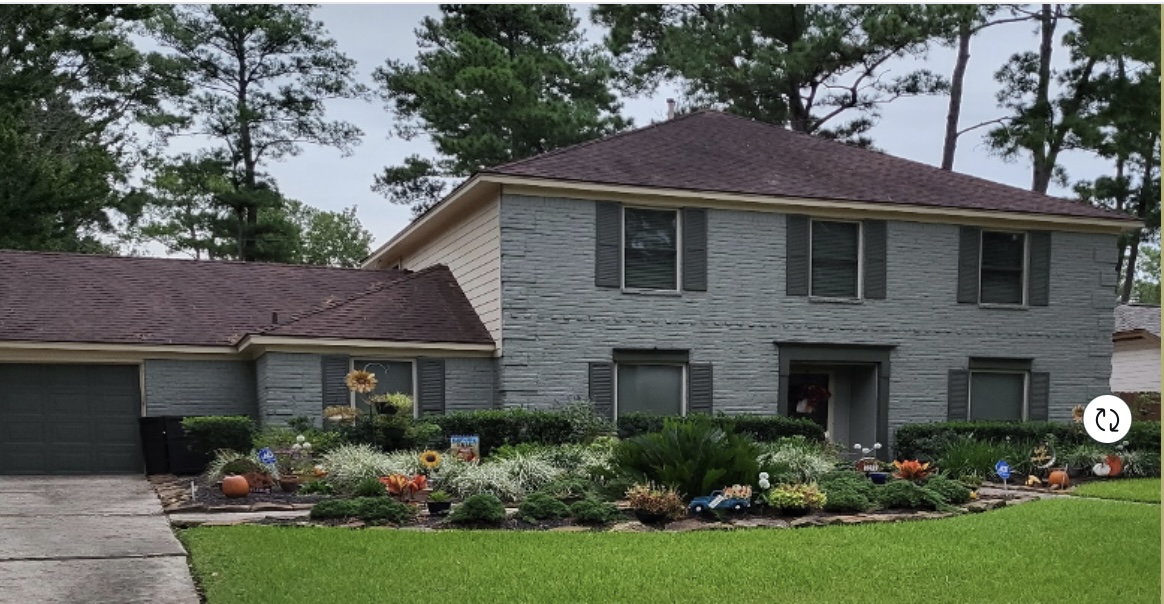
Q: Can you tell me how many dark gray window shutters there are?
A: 12